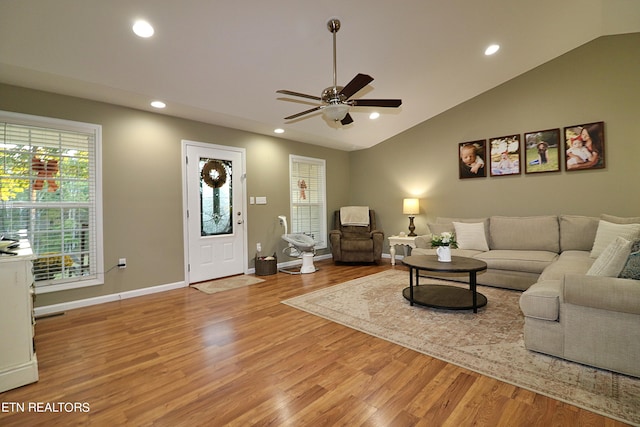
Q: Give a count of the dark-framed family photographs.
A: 4